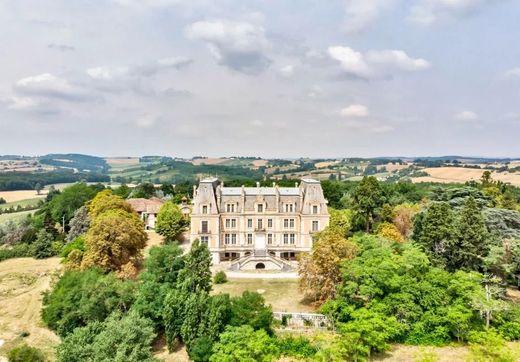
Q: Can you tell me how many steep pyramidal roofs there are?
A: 2